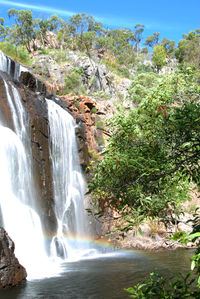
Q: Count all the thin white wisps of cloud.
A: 1